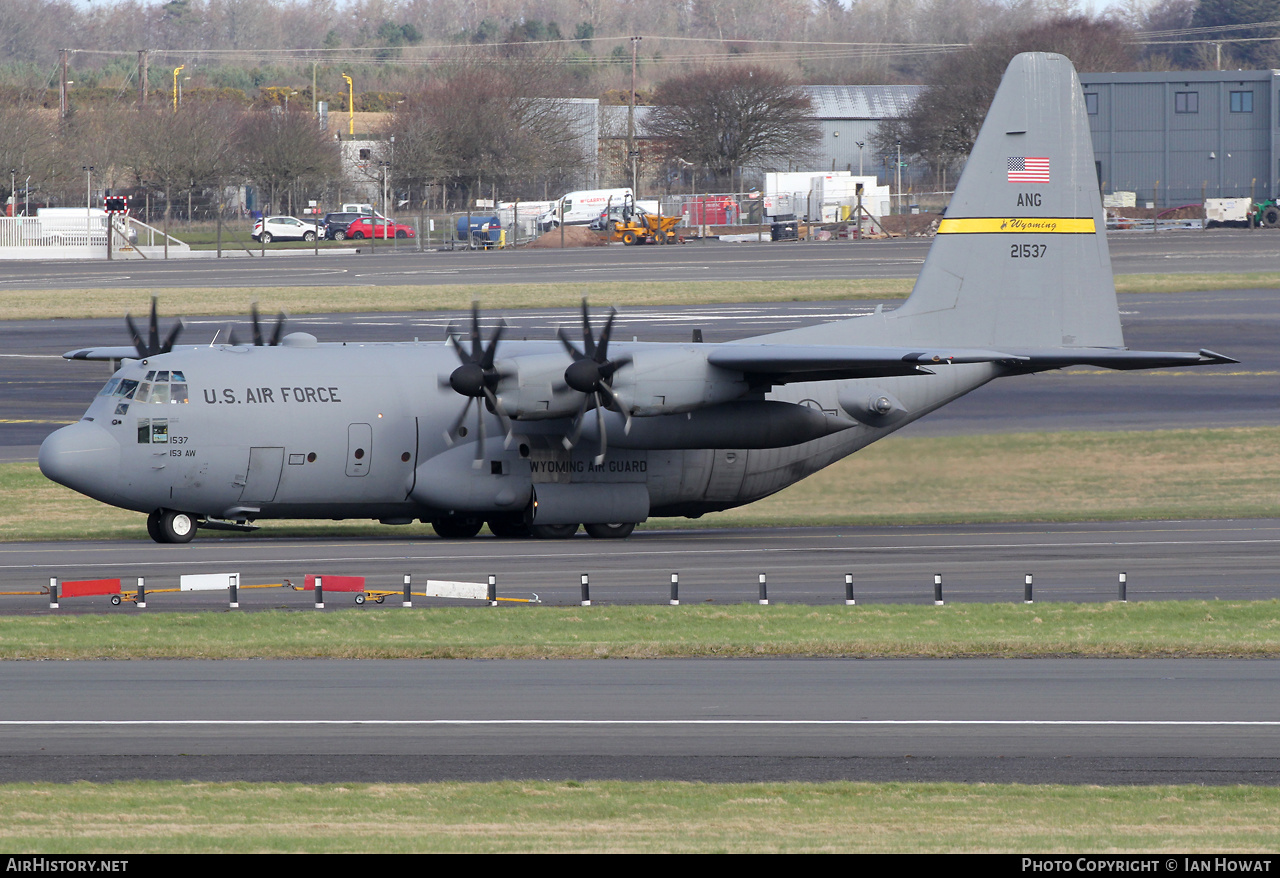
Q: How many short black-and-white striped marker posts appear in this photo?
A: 13